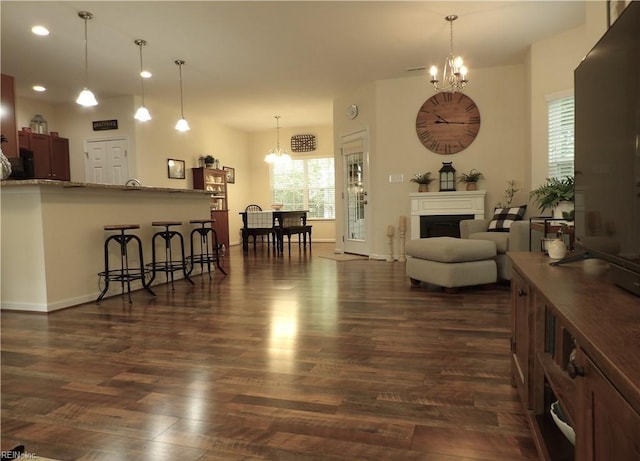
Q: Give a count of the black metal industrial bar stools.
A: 3